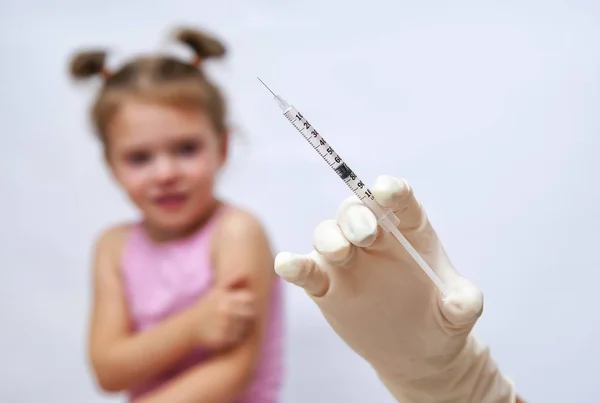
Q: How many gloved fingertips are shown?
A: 5